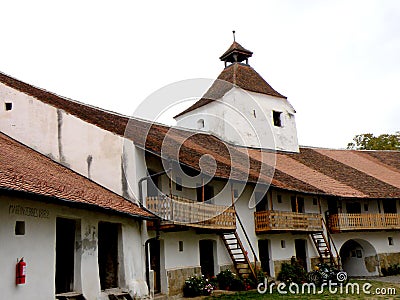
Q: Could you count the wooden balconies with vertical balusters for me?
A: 3